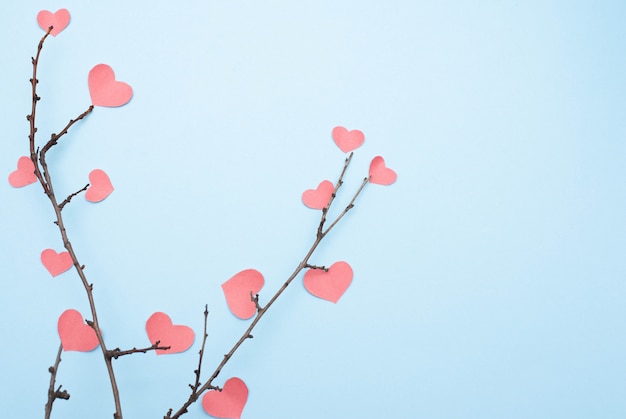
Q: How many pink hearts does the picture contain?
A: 13